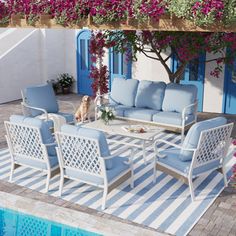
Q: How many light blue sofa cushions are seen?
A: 14